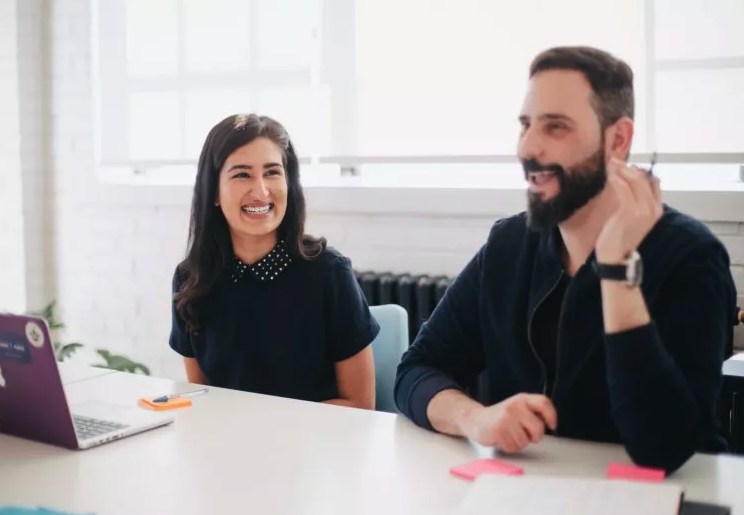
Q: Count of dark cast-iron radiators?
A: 1